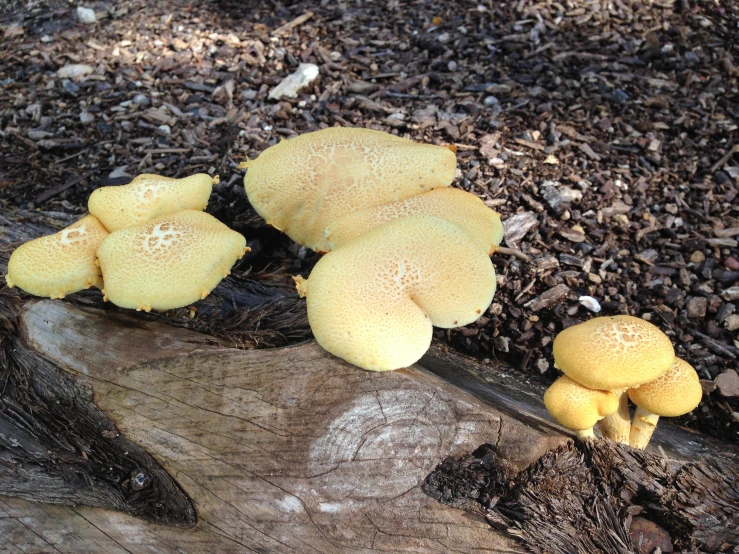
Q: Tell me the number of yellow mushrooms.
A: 9